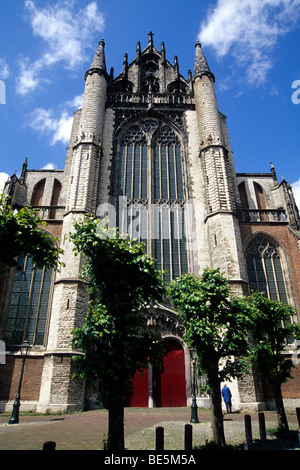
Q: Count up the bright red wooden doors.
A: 2